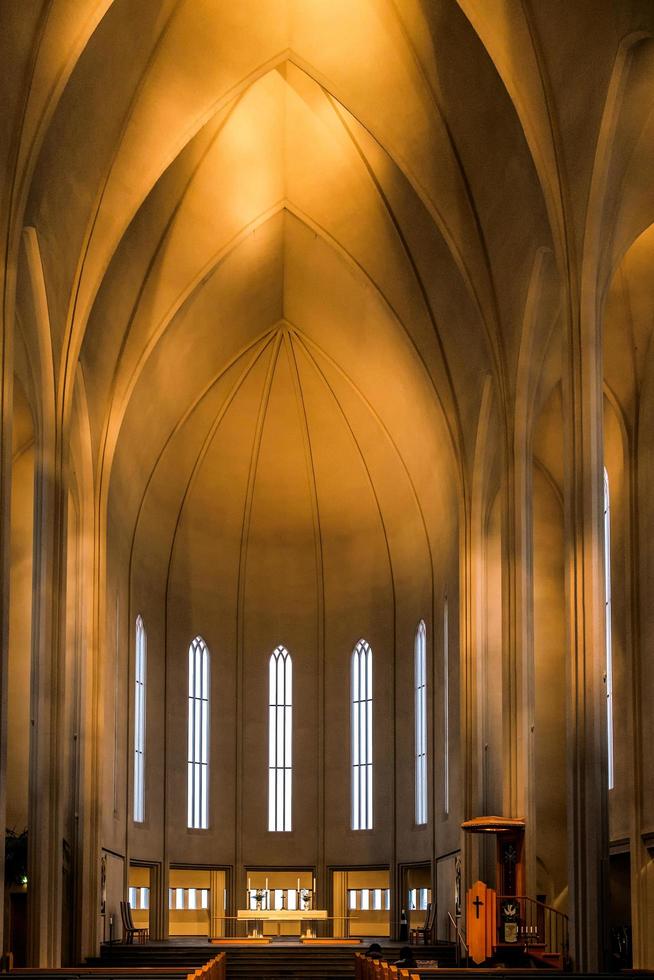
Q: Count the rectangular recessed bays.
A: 5